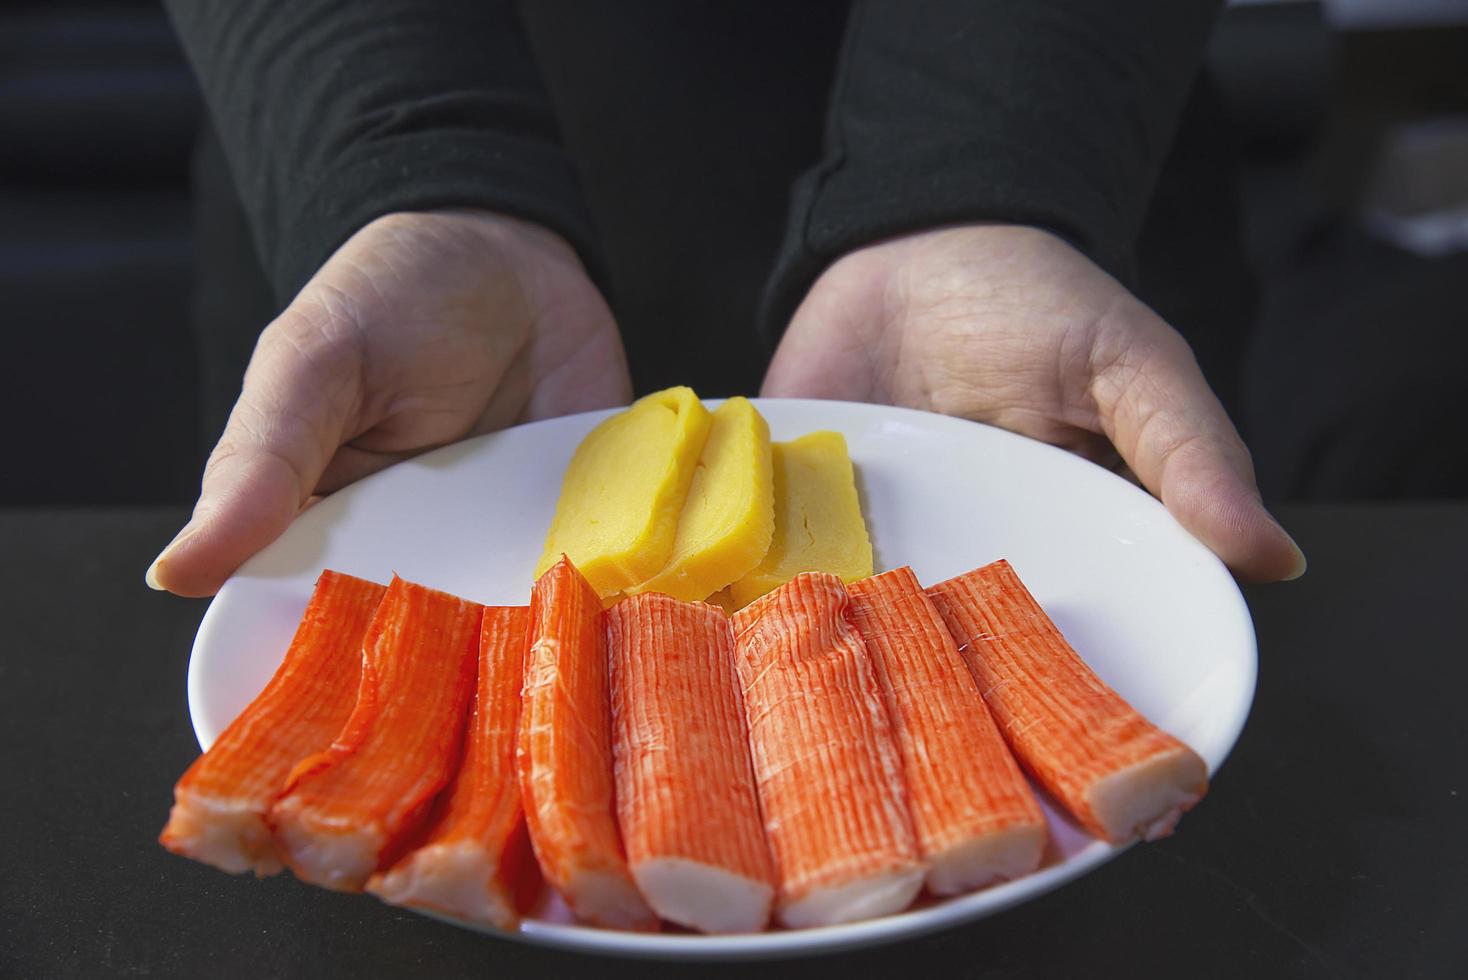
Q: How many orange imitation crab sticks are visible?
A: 8